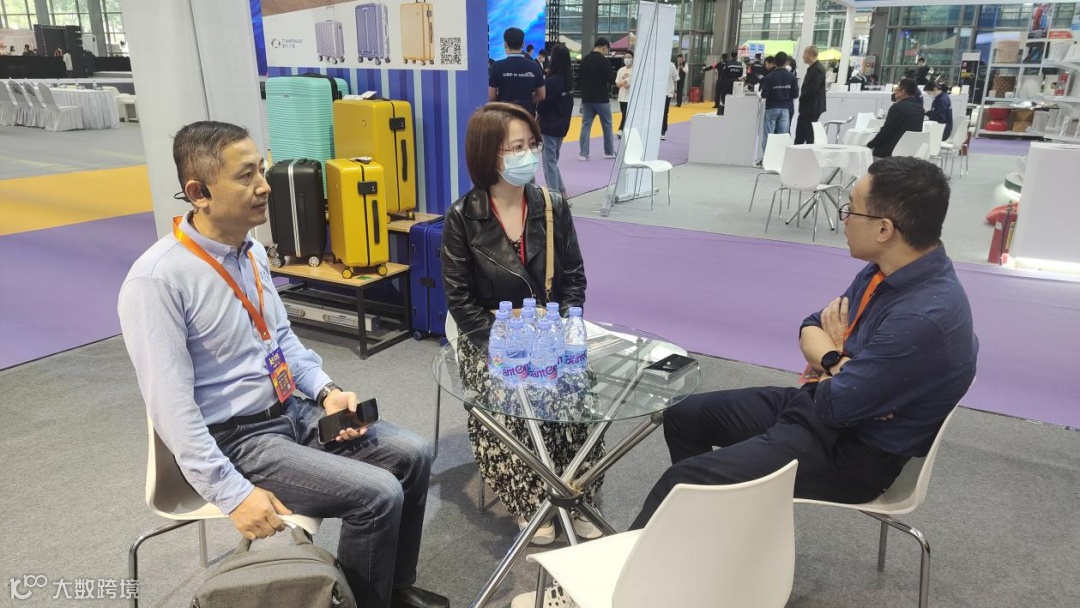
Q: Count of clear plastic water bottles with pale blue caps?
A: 9